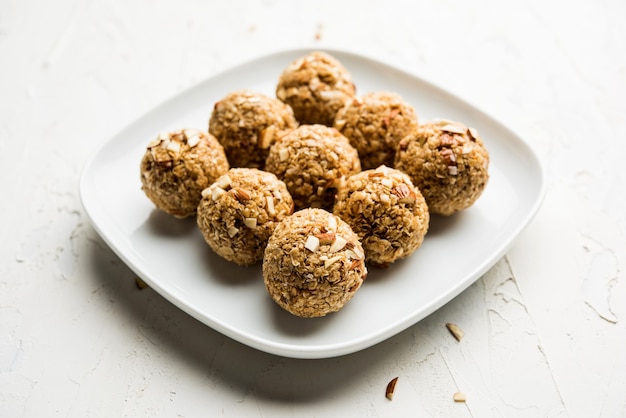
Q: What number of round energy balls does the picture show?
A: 9